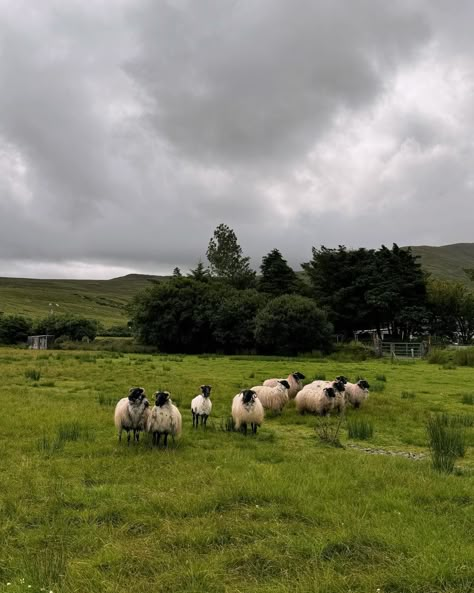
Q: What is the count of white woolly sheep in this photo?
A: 10